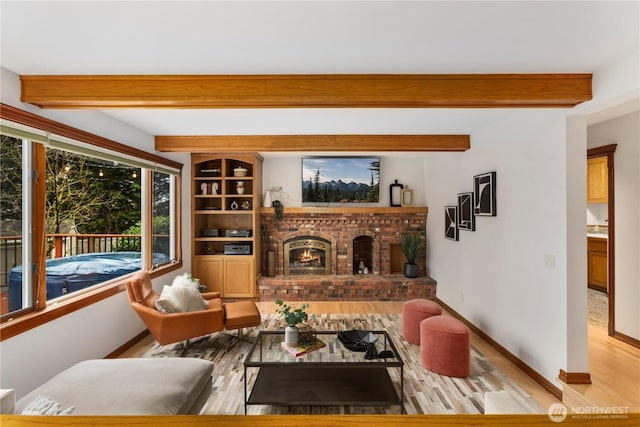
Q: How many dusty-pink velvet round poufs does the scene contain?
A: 2